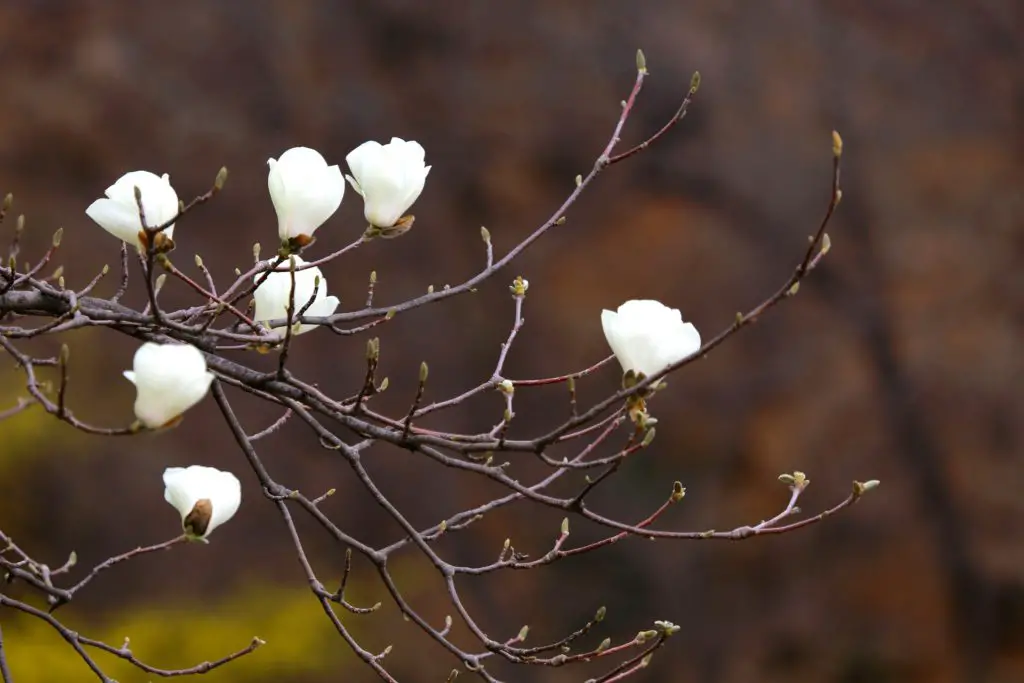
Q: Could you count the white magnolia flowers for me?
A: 7